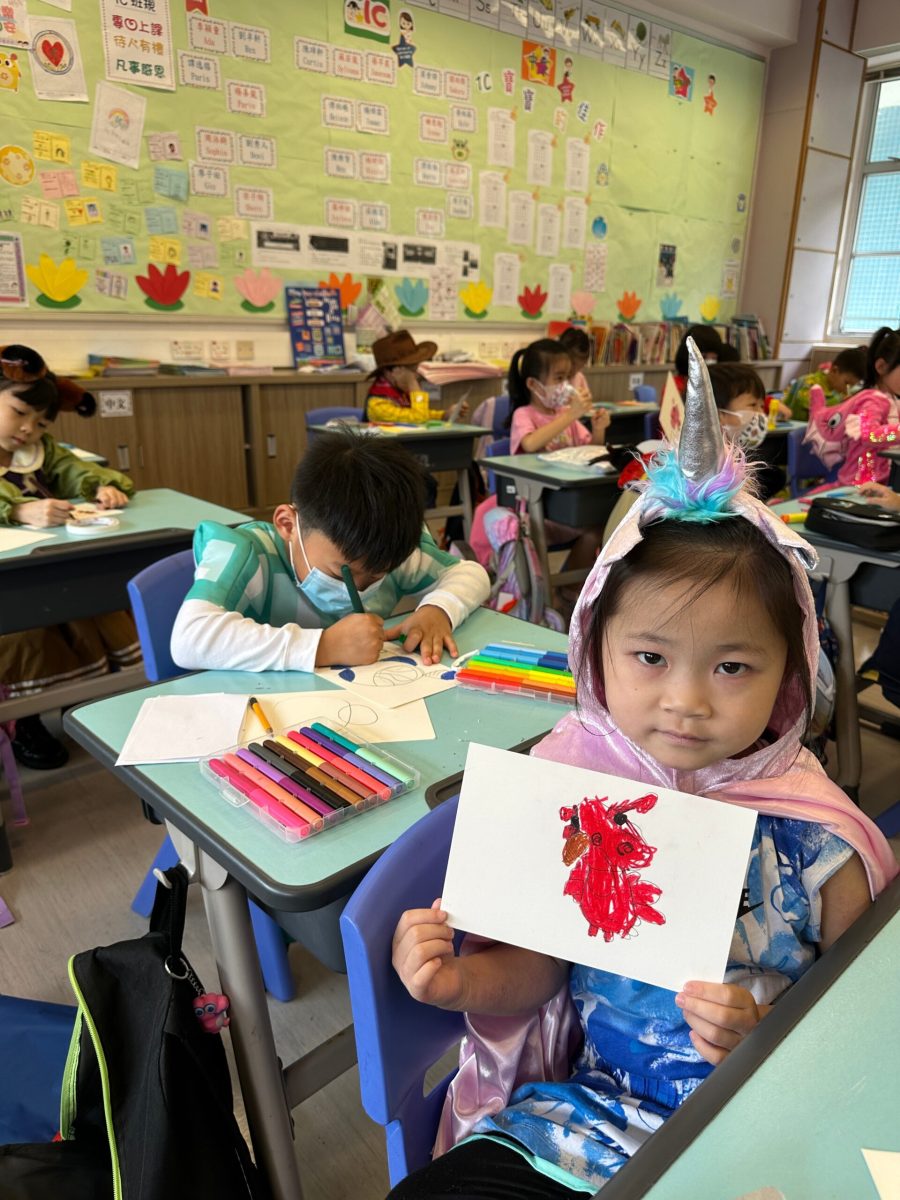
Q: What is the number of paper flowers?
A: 11